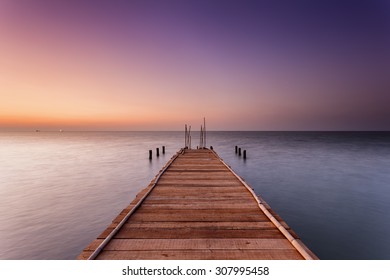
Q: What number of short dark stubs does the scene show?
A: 6